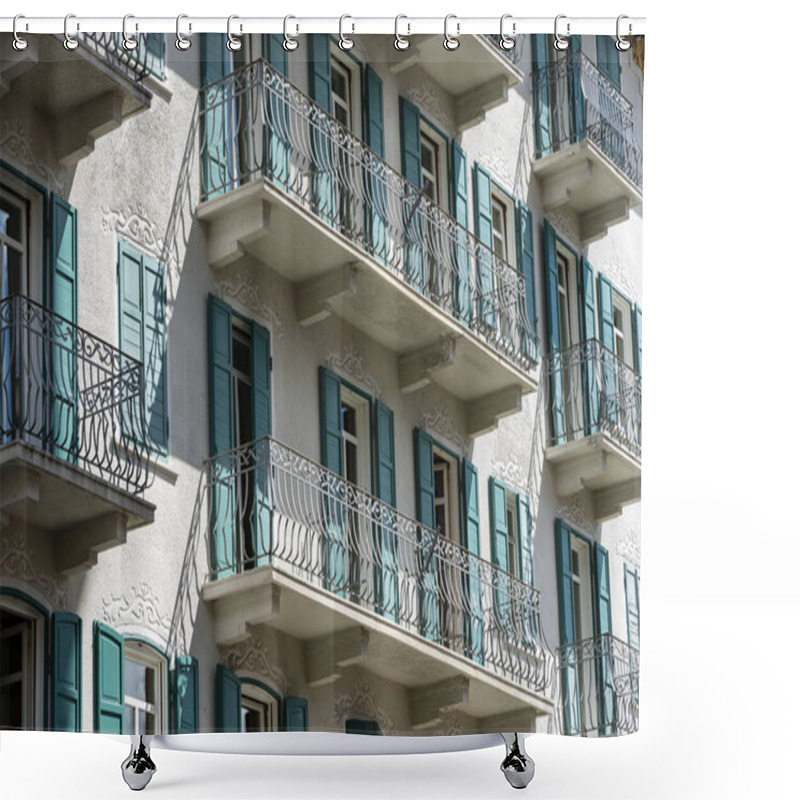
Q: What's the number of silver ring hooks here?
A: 12